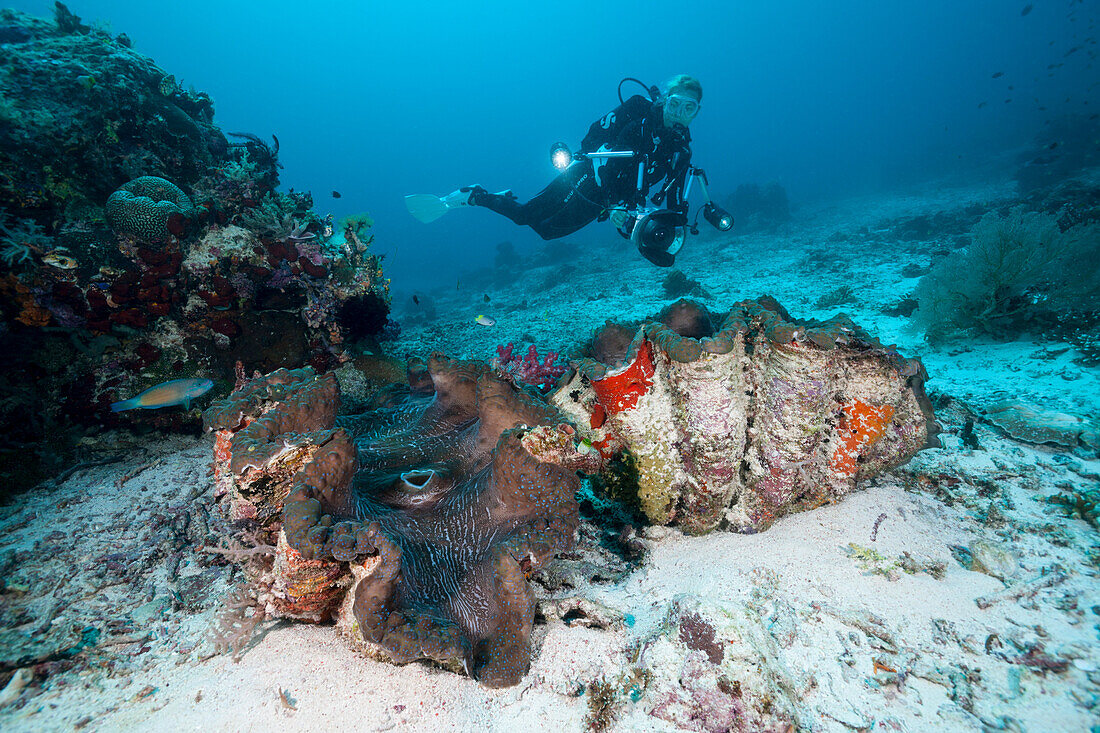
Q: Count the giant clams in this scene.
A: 2